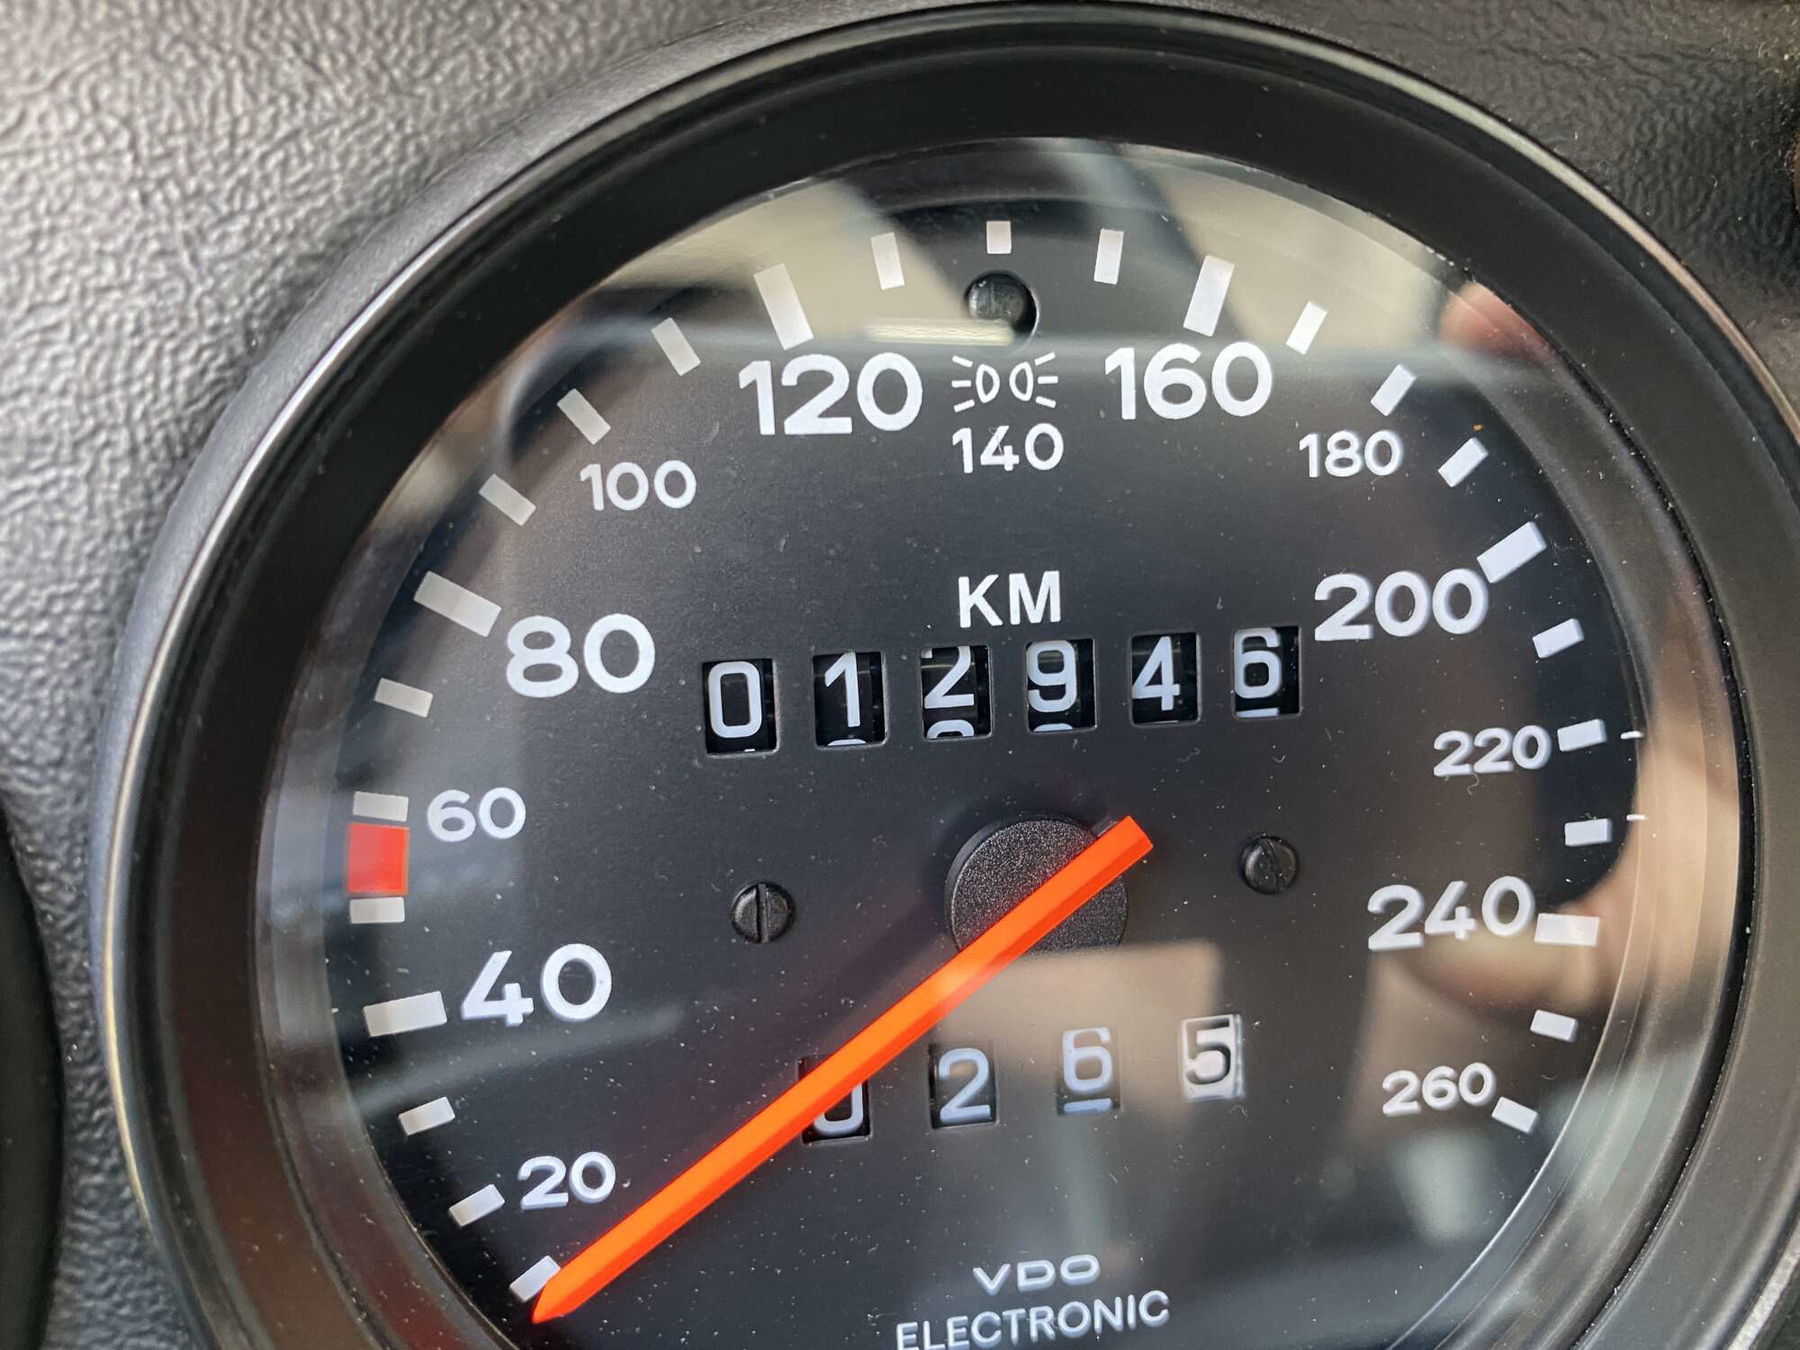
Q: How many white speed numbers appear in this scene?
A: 13